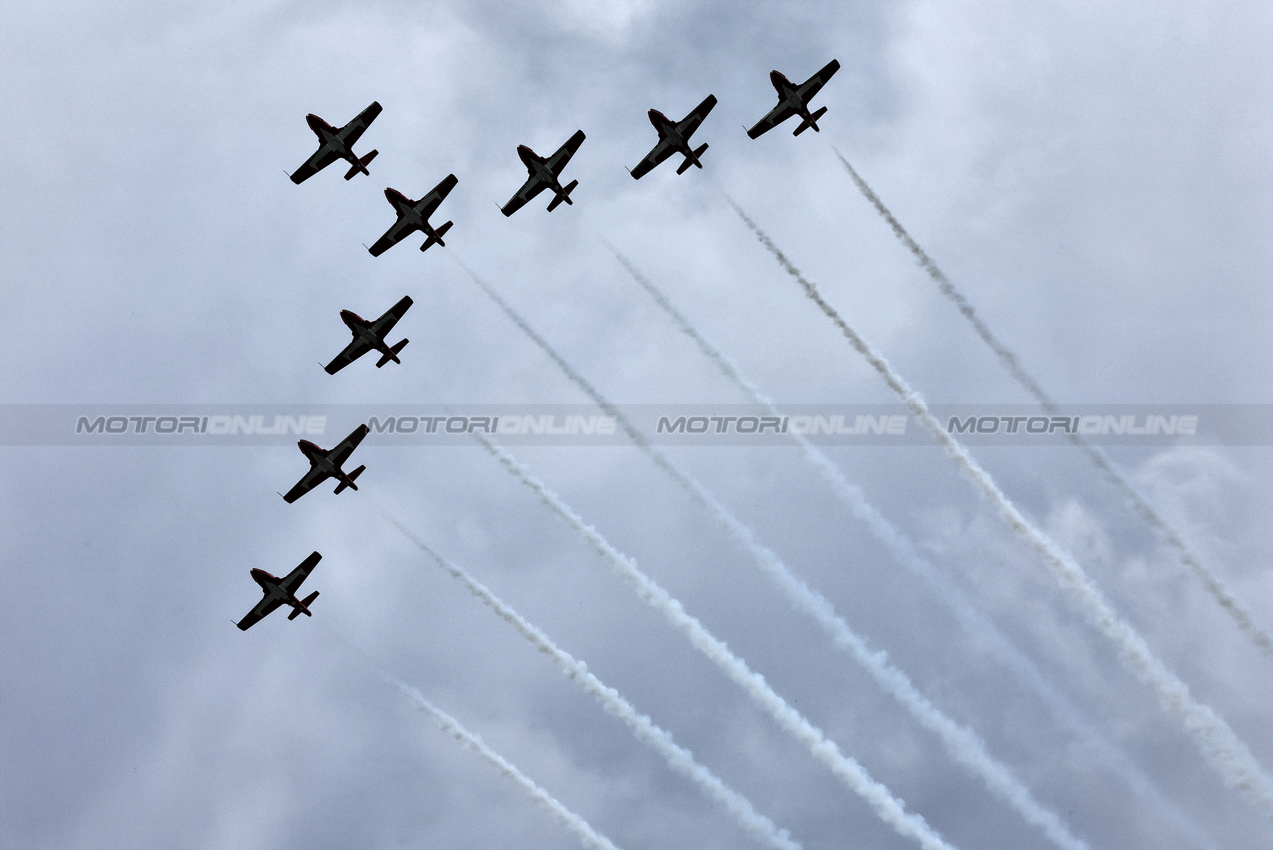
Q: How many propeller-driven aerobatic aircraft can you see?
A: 0